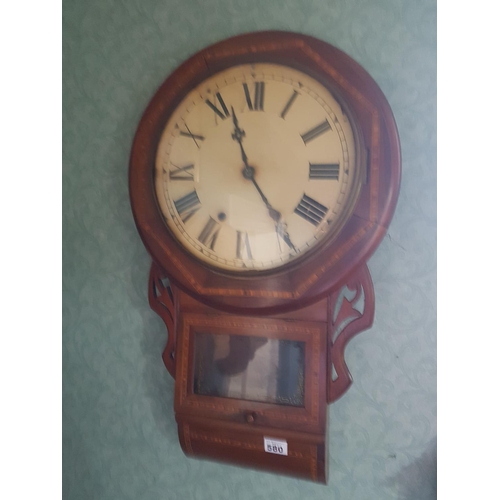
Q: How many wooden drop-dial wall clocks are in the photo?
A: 1